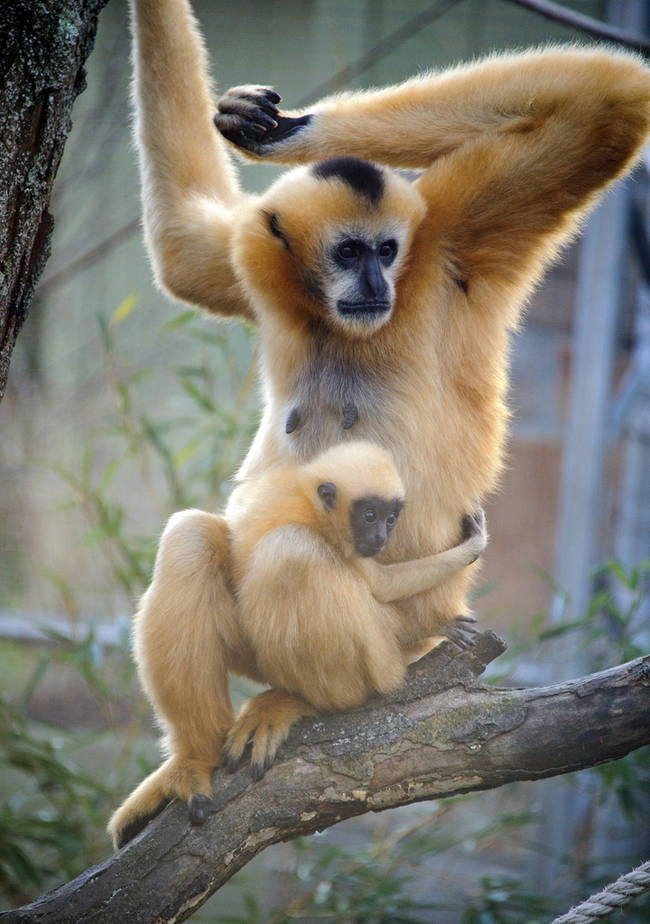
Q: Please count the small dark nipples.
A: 2